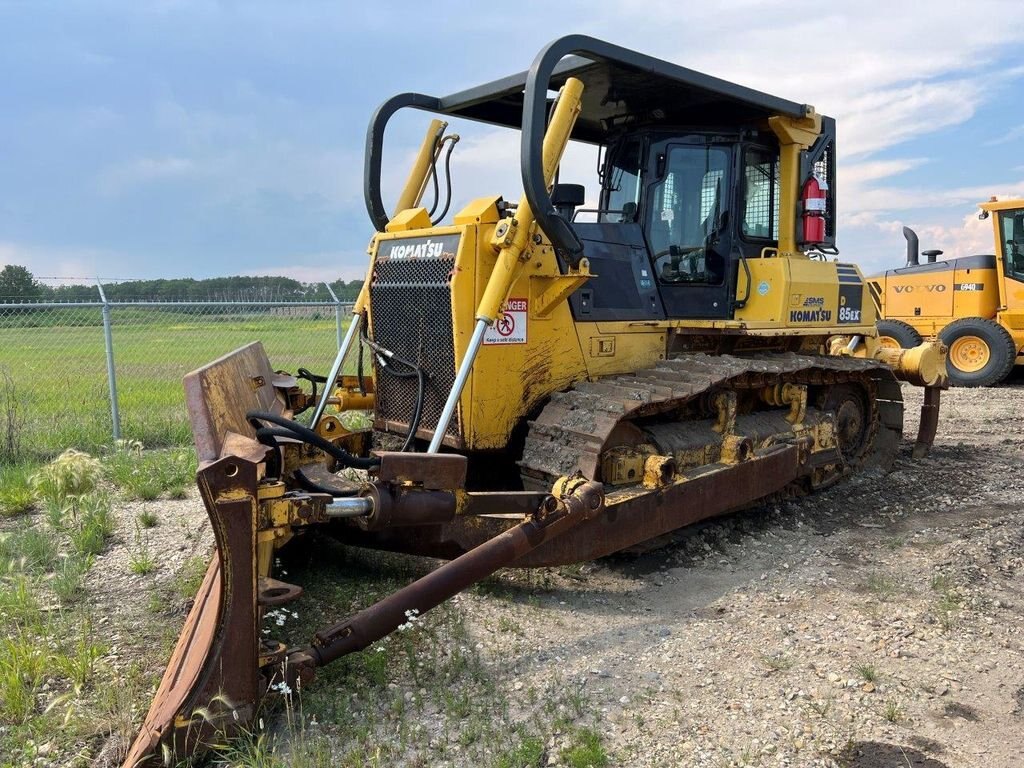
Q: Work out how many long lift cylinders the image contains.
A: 2